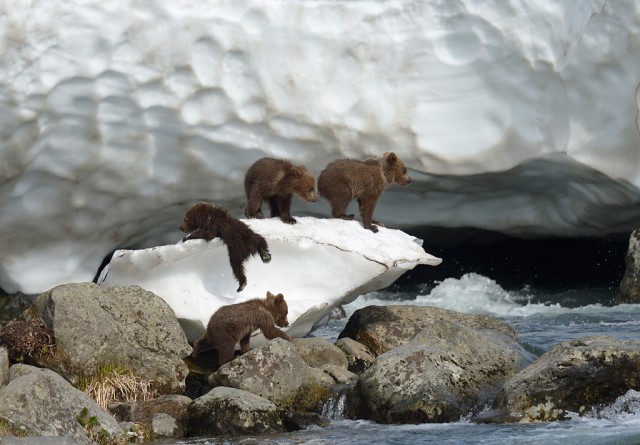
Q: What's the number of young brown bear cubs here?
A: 4